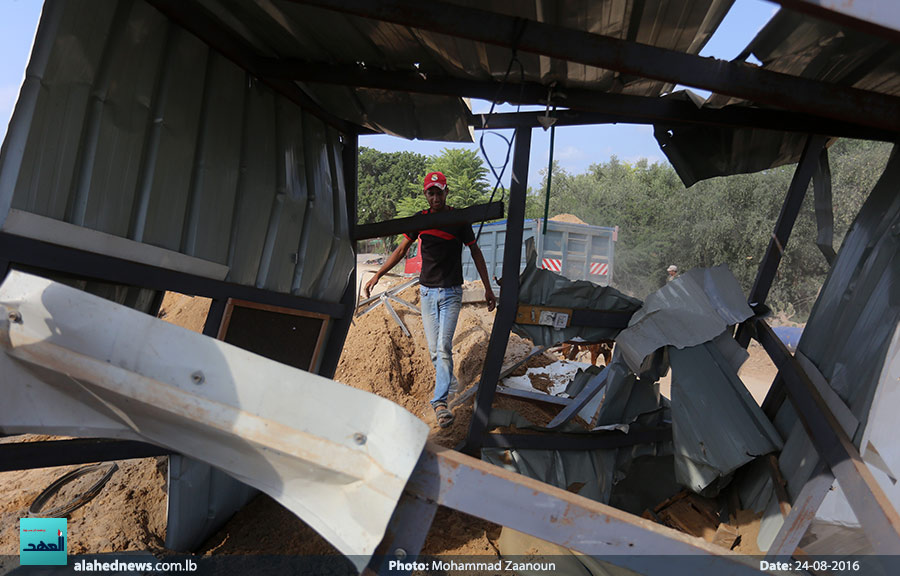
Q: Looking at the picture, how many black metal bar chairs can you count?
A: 0